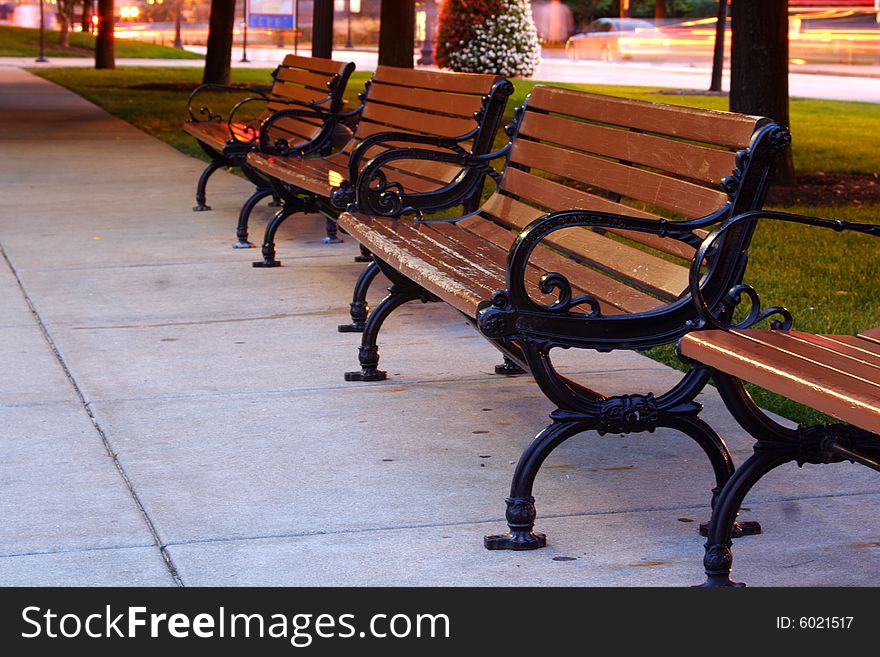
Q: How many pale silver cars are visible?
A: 1